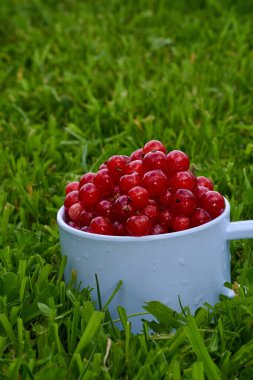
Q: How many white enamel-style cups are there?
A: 1